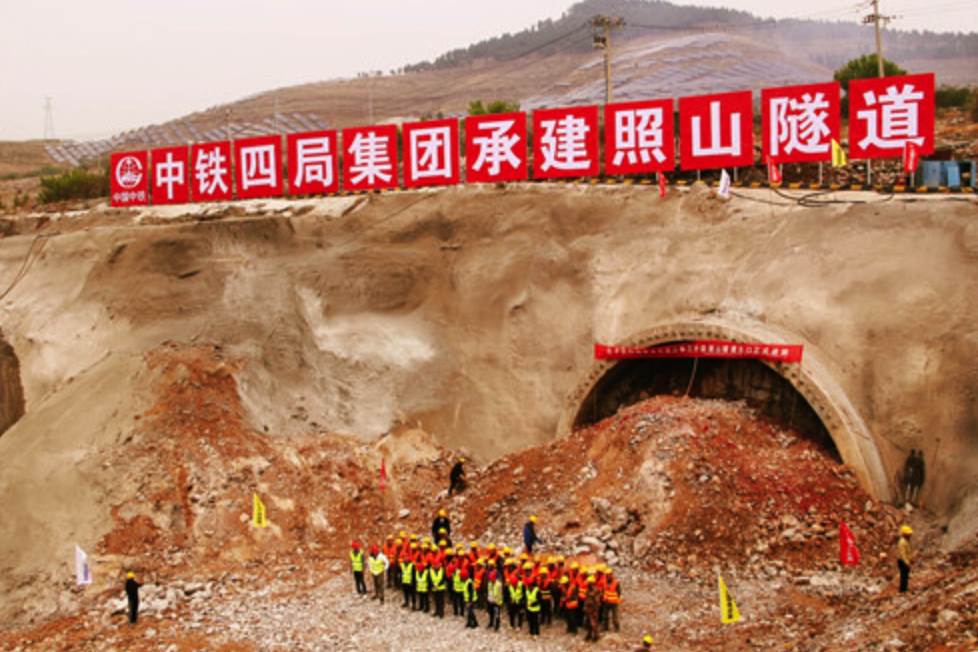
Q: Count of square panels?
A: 13